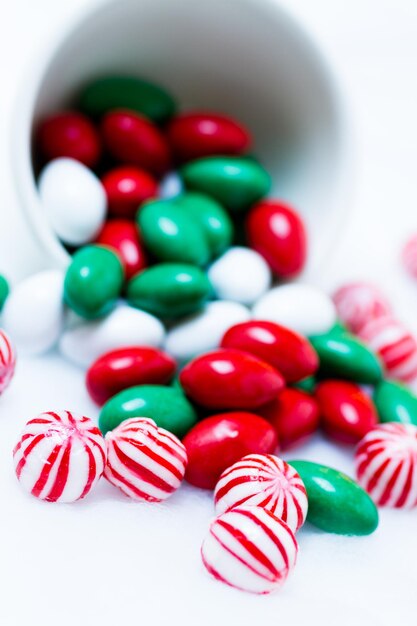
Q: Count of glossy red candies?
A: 12